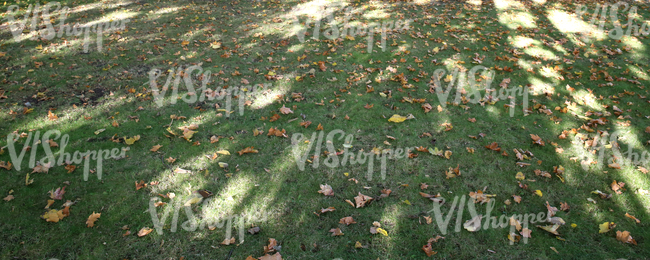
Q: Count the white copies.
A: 10